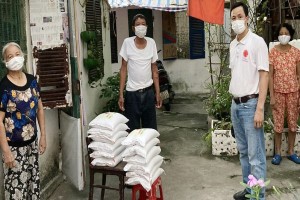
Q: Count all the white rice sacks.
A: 12